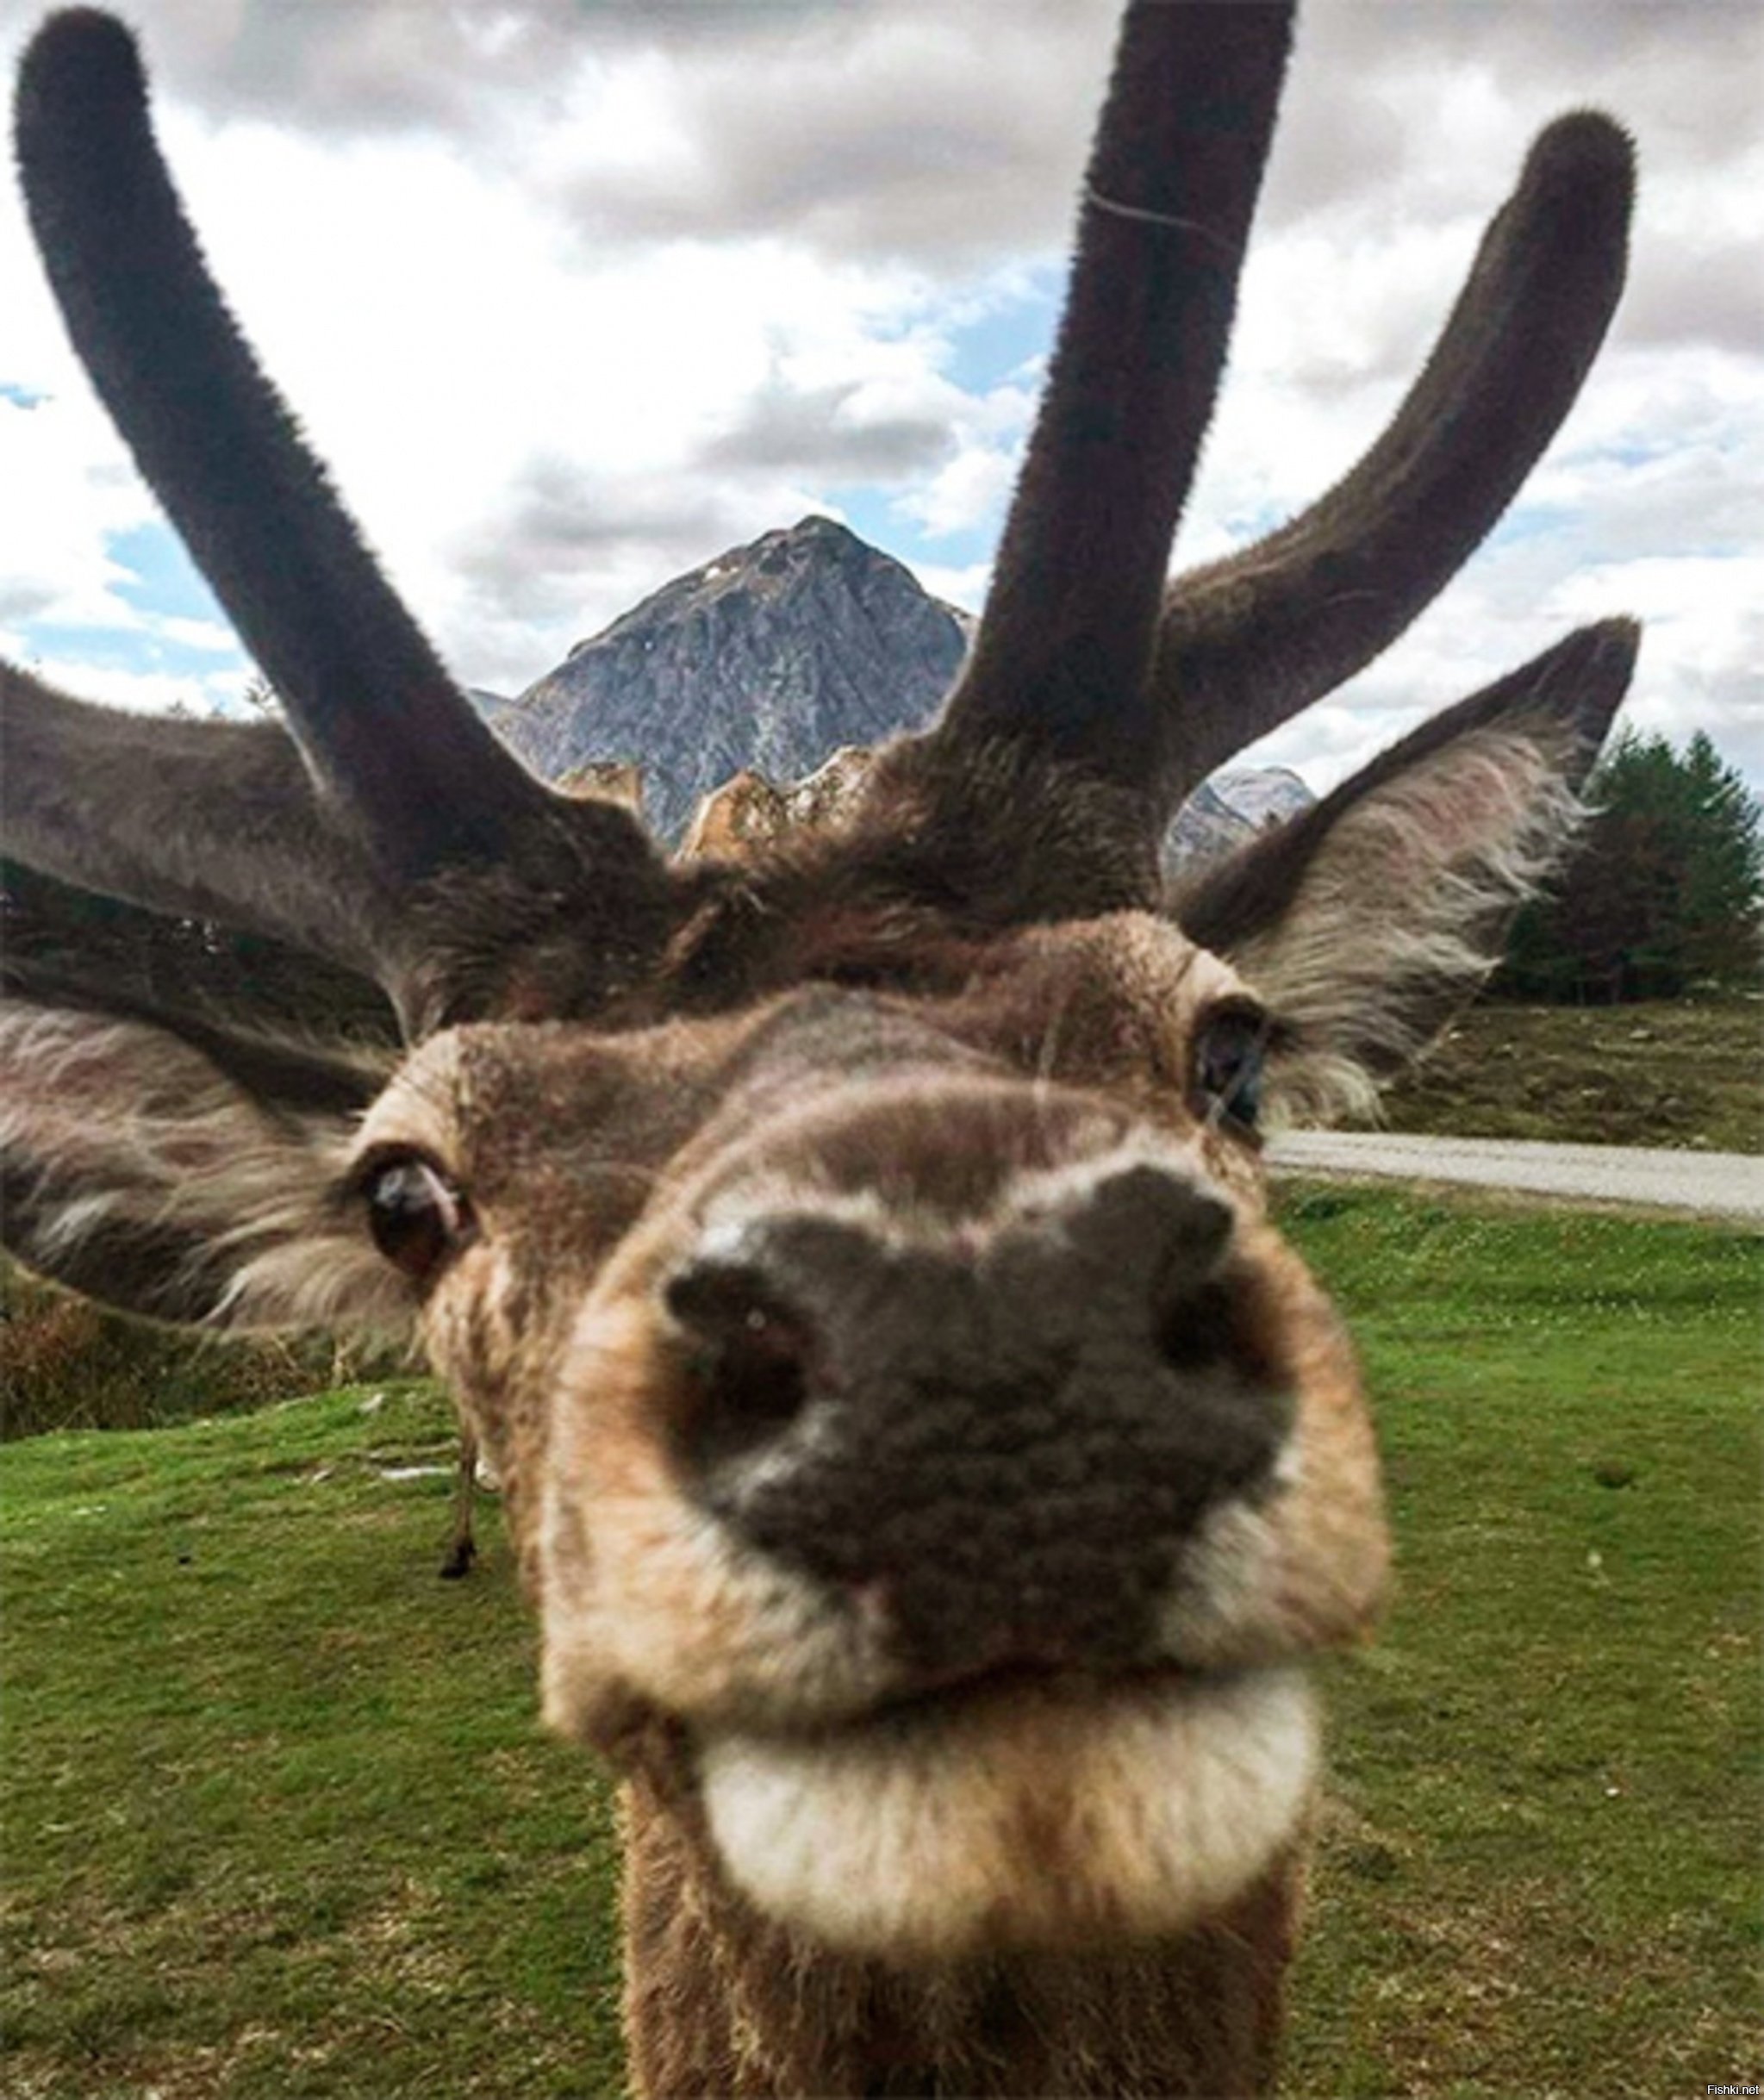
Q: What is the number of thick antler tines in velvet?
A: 4